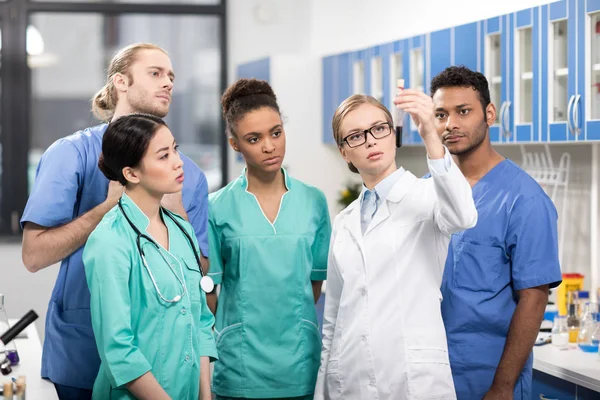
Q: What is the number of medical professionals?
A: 5